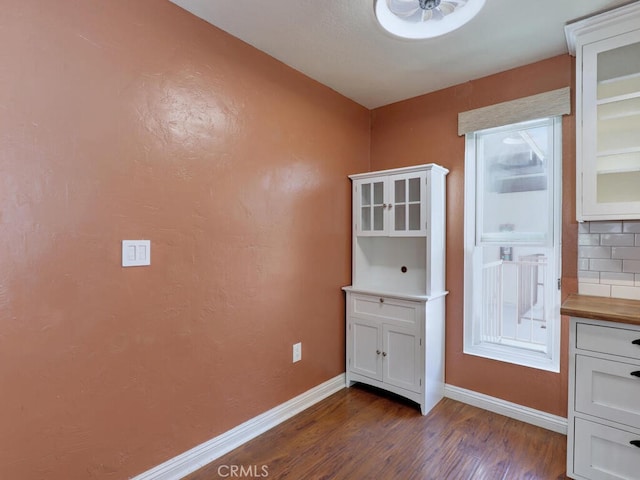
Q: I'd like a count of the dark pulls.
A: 3